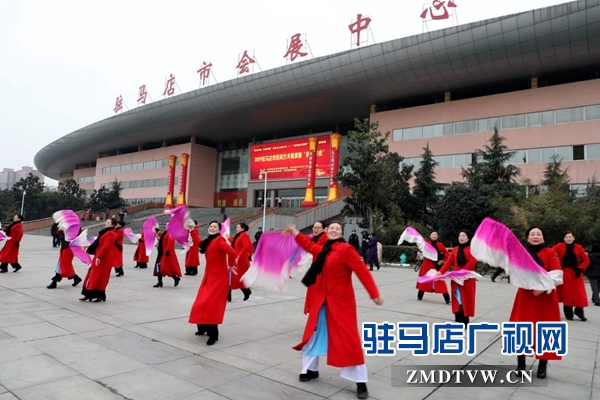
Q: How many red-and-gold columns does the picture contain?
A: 4